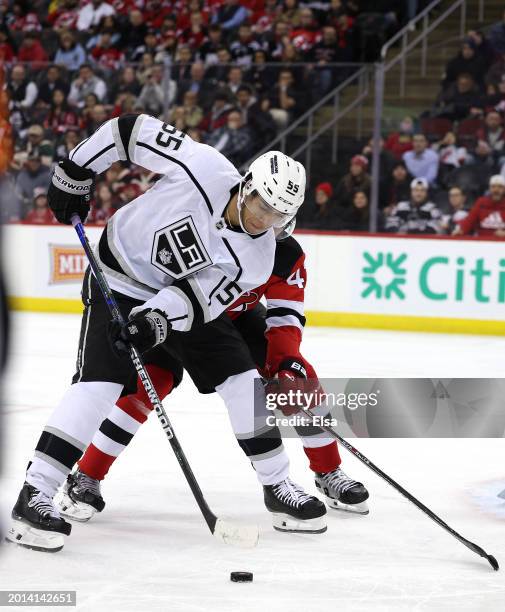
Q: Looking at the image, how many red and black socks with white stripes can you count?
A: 2